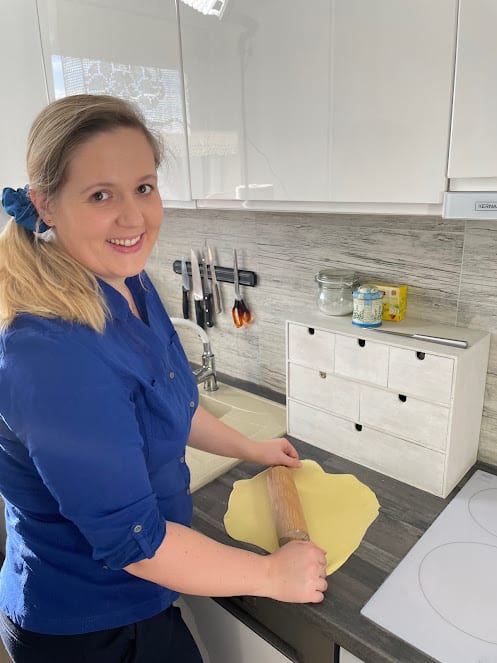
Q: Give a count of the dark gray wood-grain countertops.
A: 1